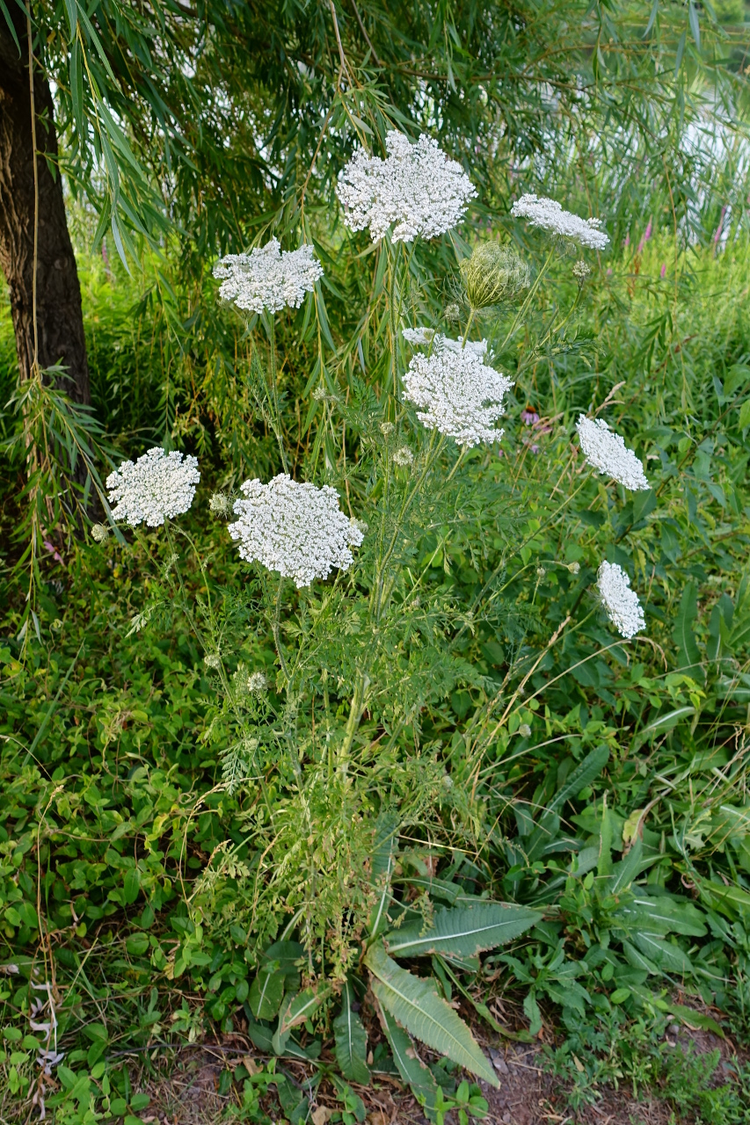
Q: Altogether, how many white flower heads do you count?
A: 9